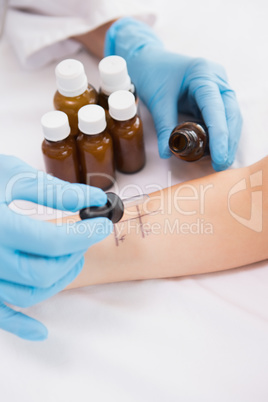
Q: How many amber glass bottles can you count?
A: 6